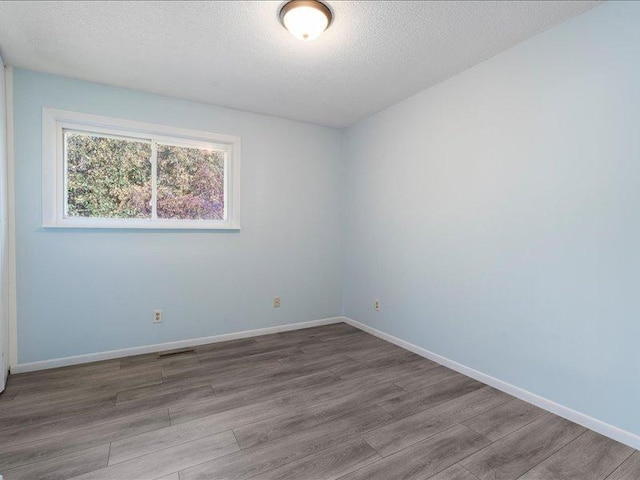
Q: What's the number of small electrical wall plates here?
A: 3